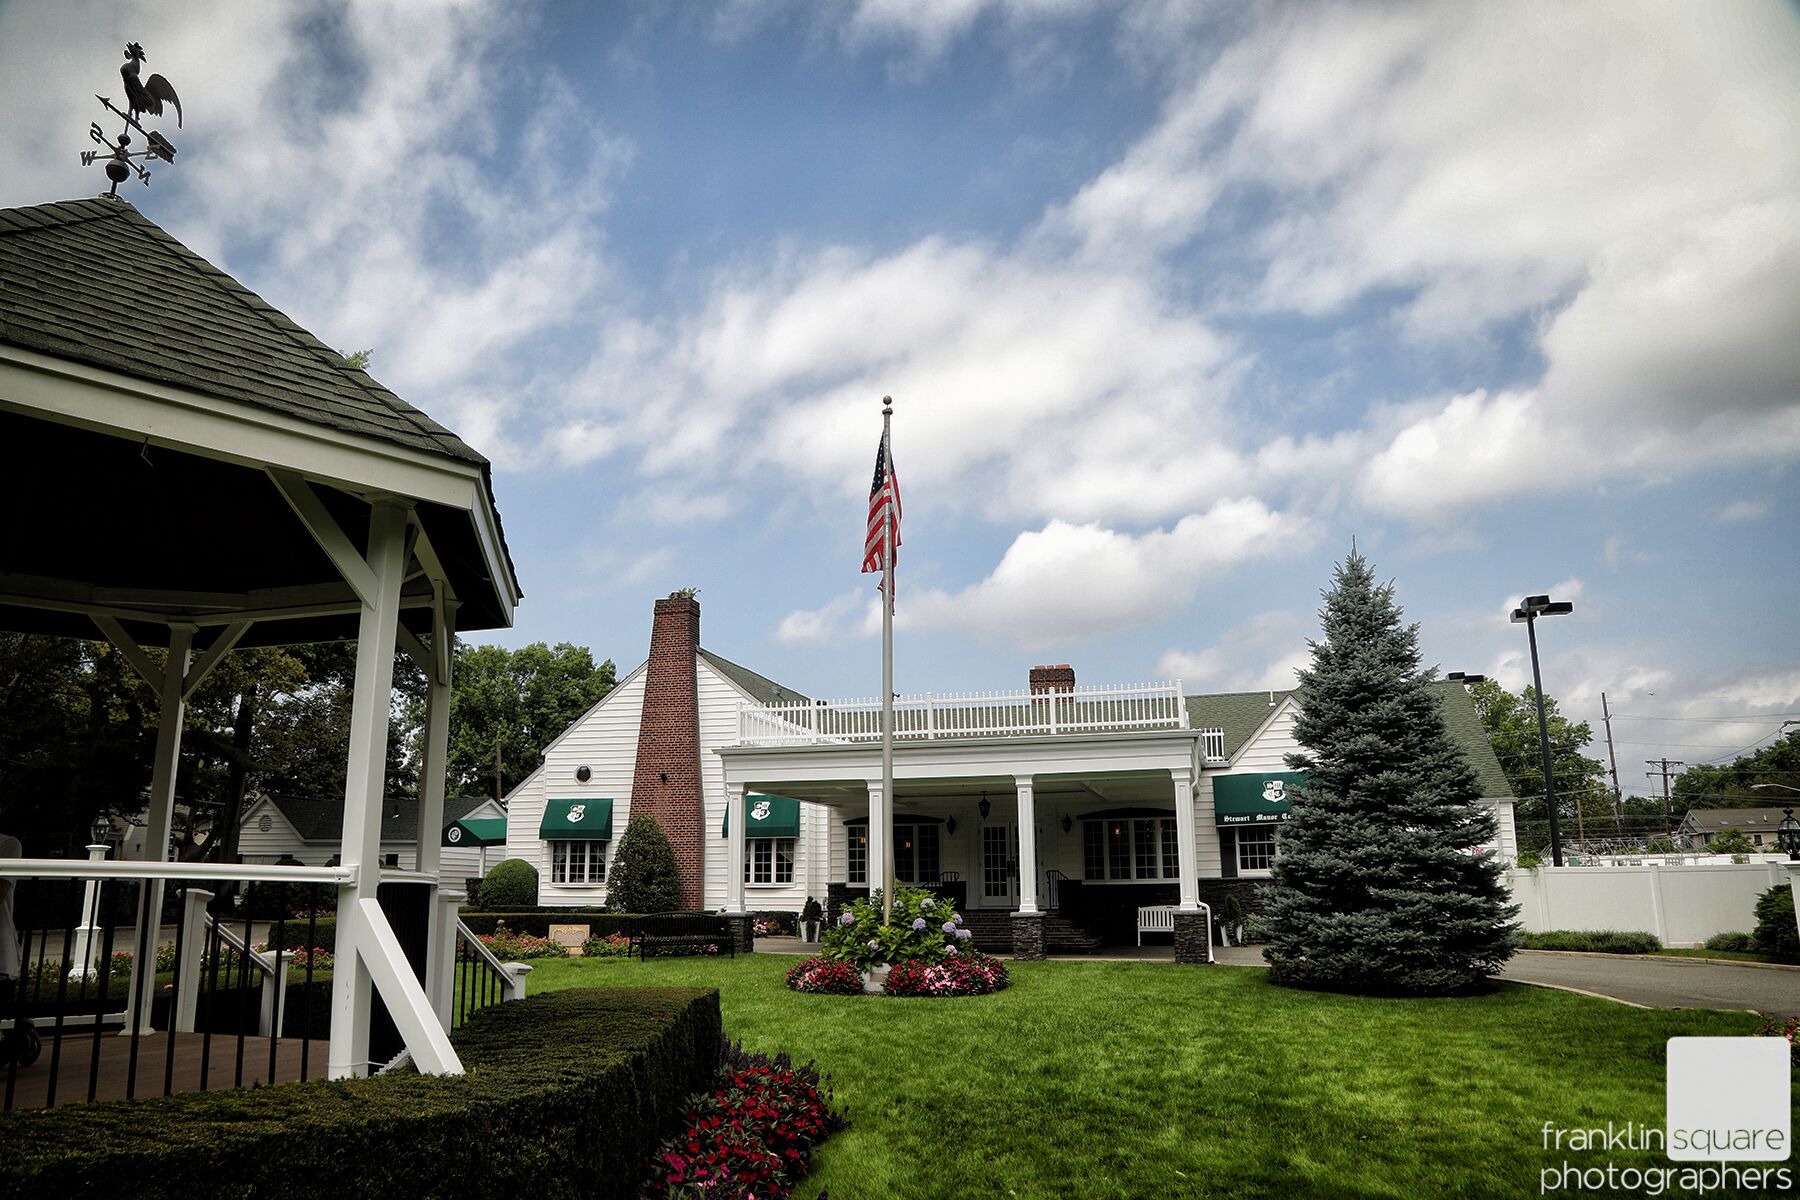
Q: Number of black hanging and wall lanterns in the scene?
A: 3